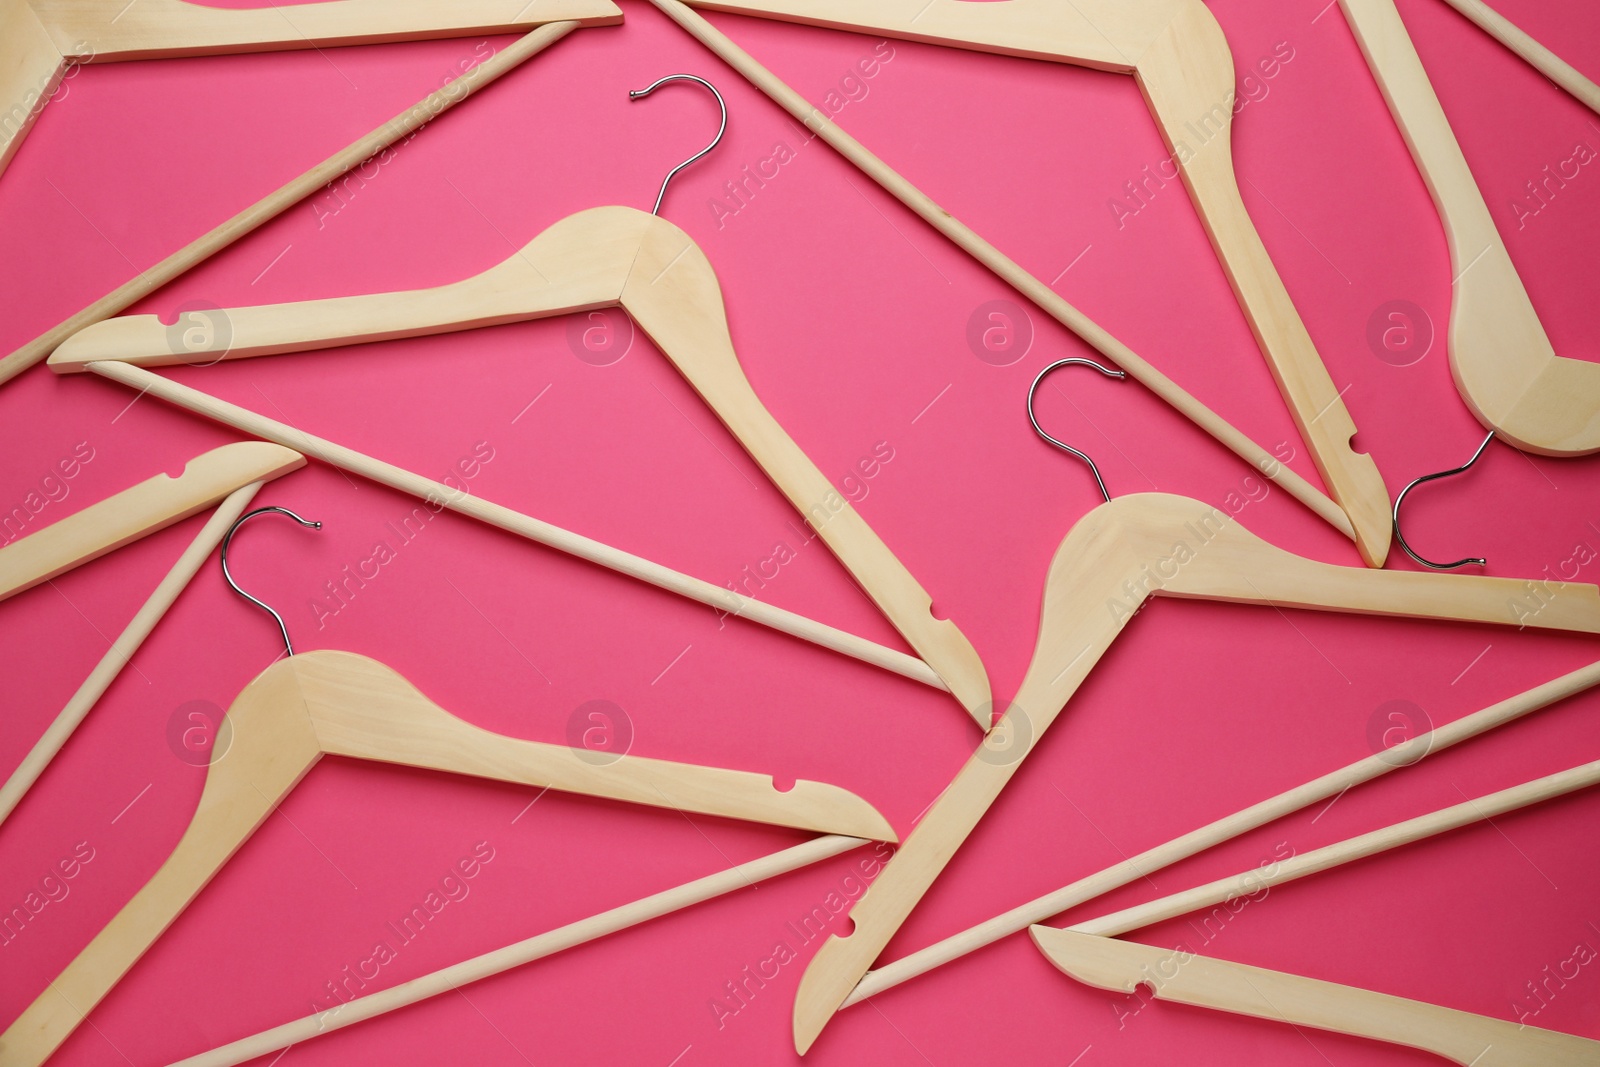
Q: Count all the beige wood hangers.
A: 8